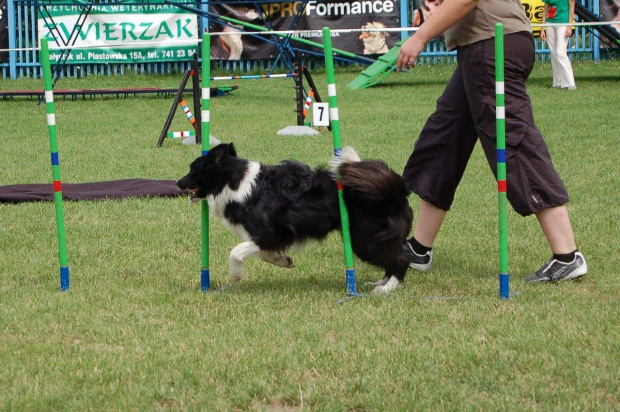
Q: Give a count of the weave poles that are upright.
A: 4